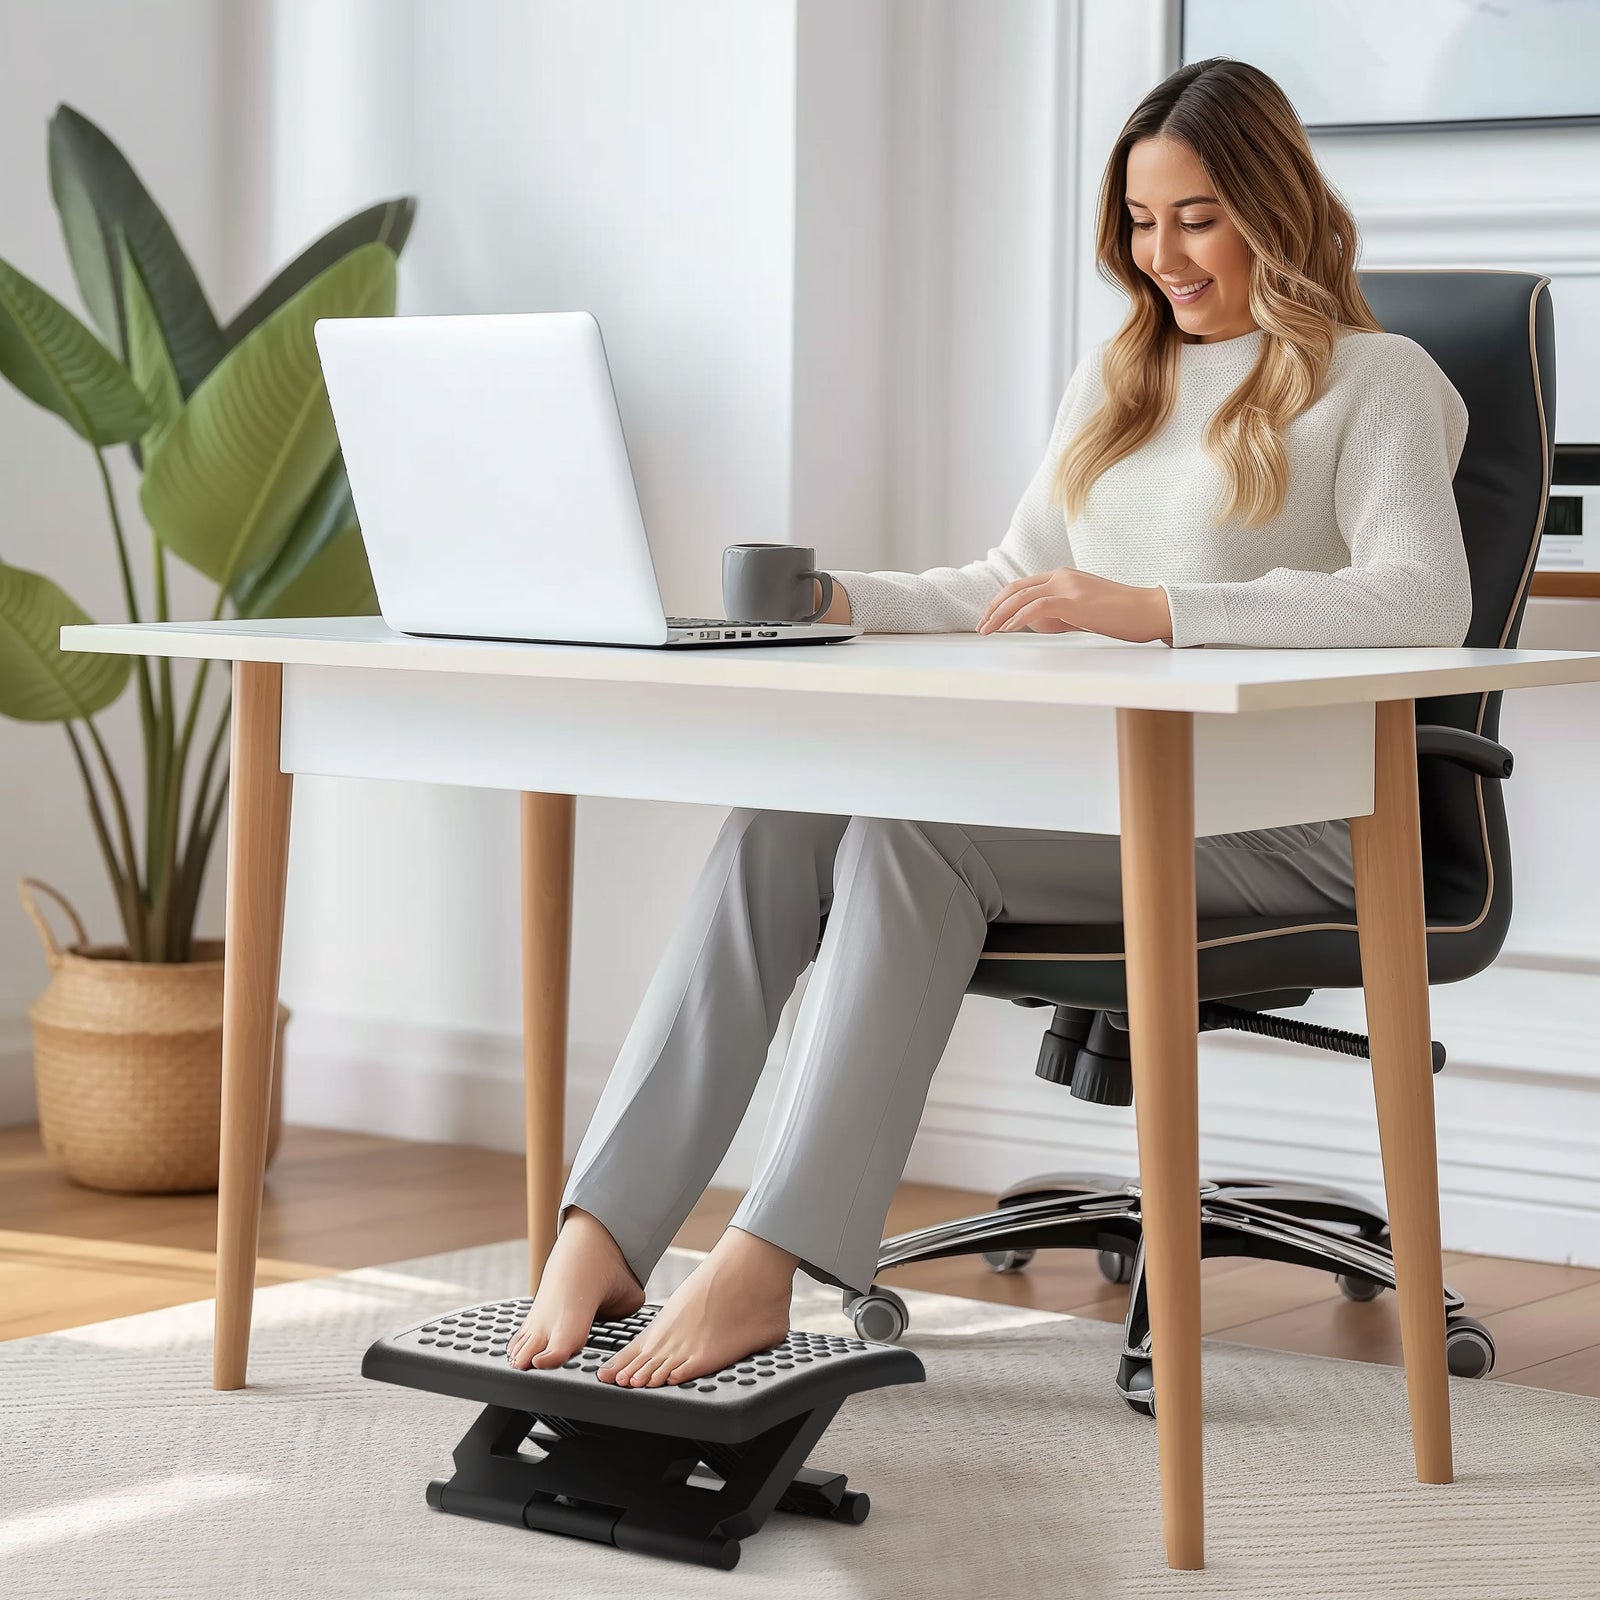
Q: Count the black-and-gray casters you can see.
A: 6